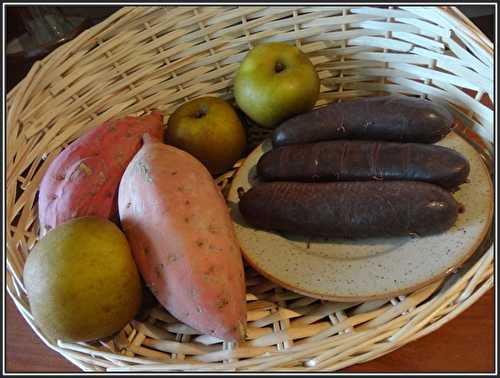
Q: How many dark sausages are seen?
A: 3